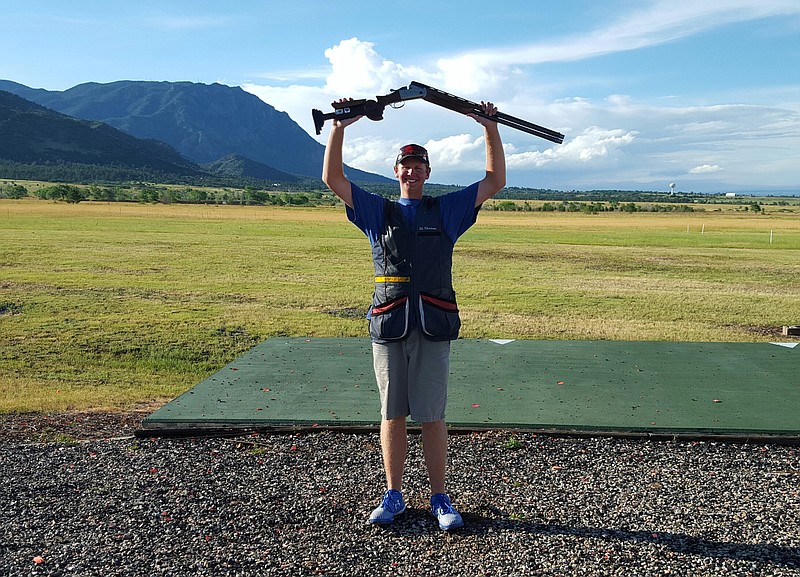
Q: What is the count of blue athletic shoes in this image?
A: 2